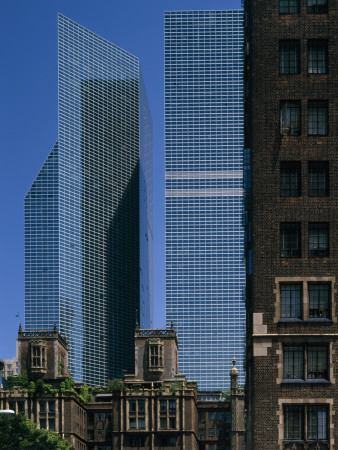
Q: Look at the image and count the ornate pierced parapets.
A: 2